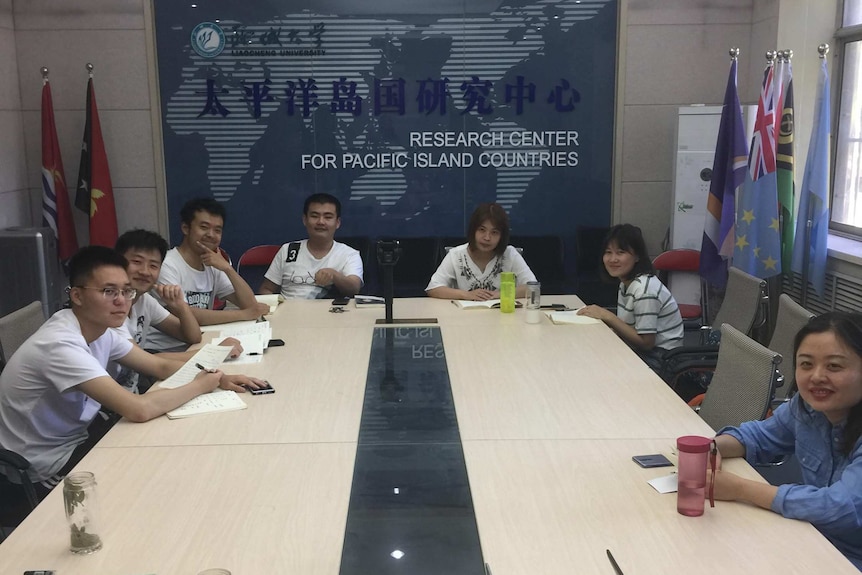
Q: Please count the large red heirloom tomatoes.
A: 0